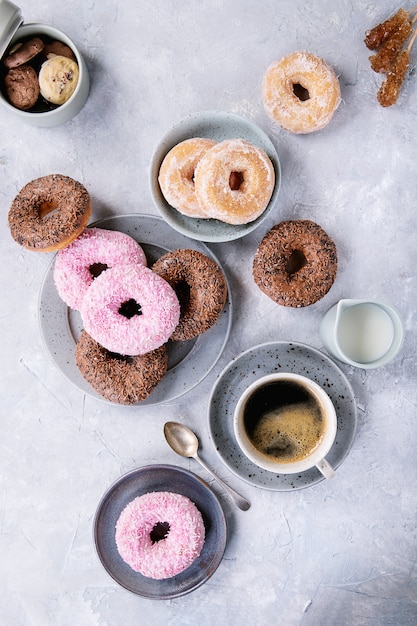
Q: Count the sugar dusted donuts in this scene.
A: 3